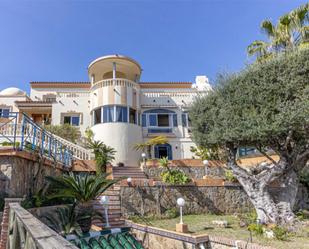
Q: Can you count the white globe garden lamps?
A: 5